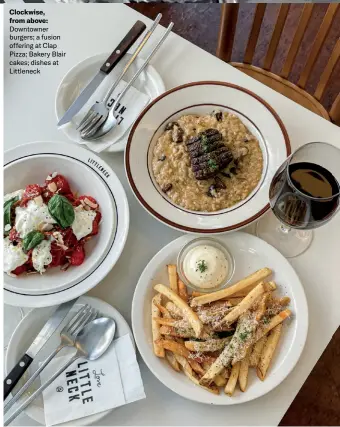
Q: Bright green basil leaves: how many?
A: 3